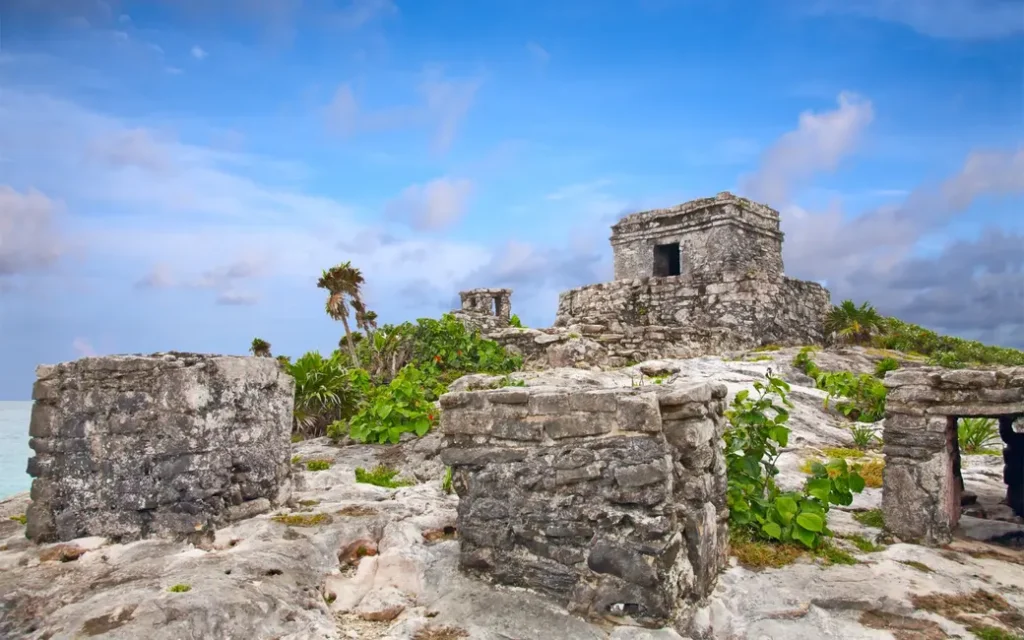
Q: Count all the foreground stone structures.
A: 3